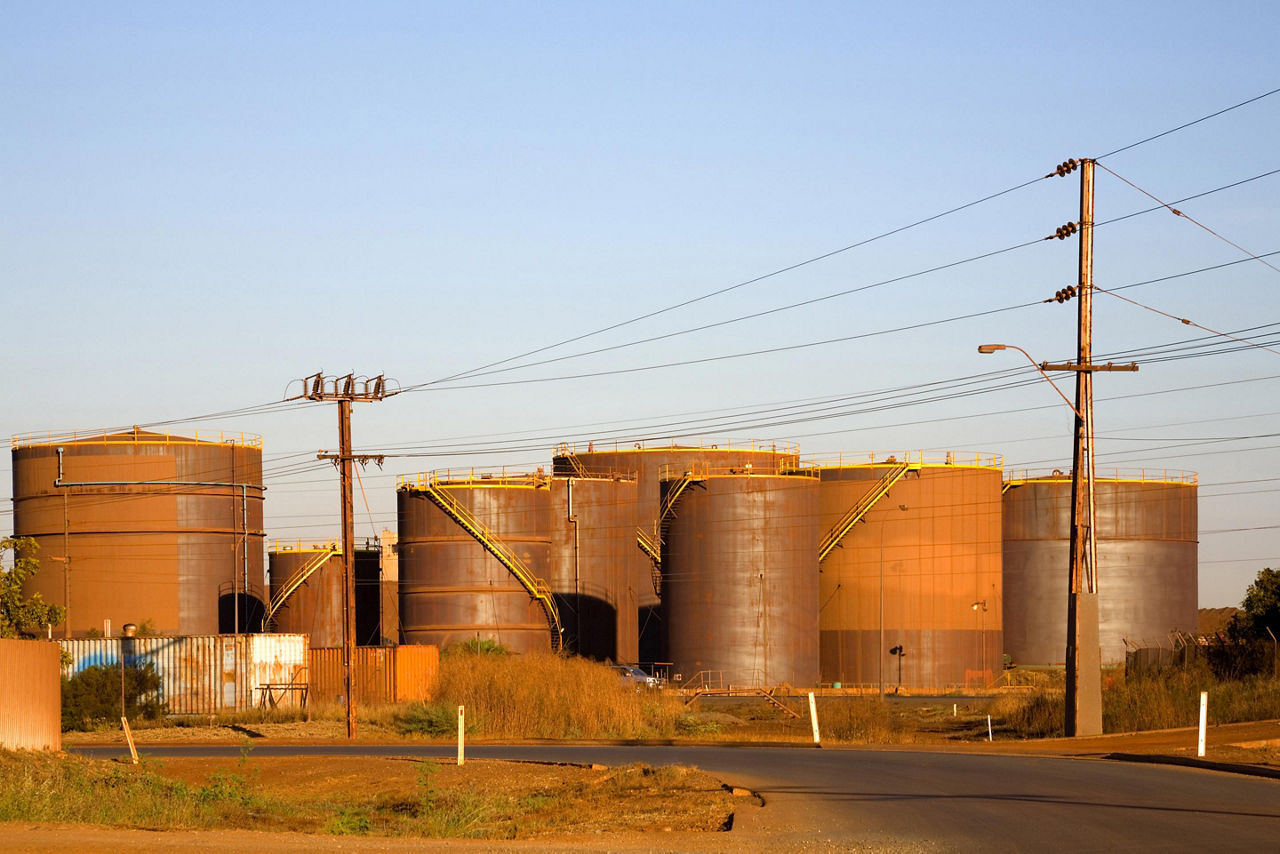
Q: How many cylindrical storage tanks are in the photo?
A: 8